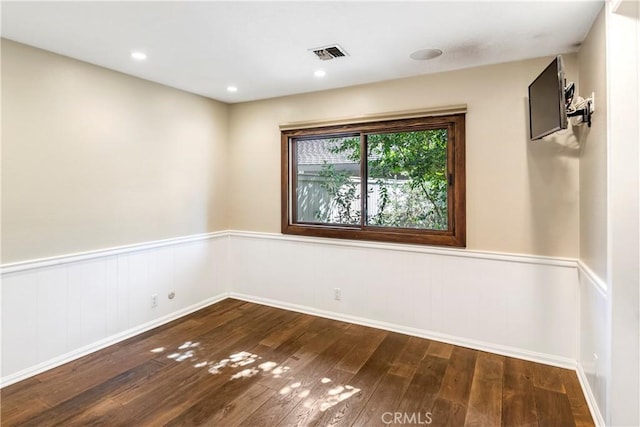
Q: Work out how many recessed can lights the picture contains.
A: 3